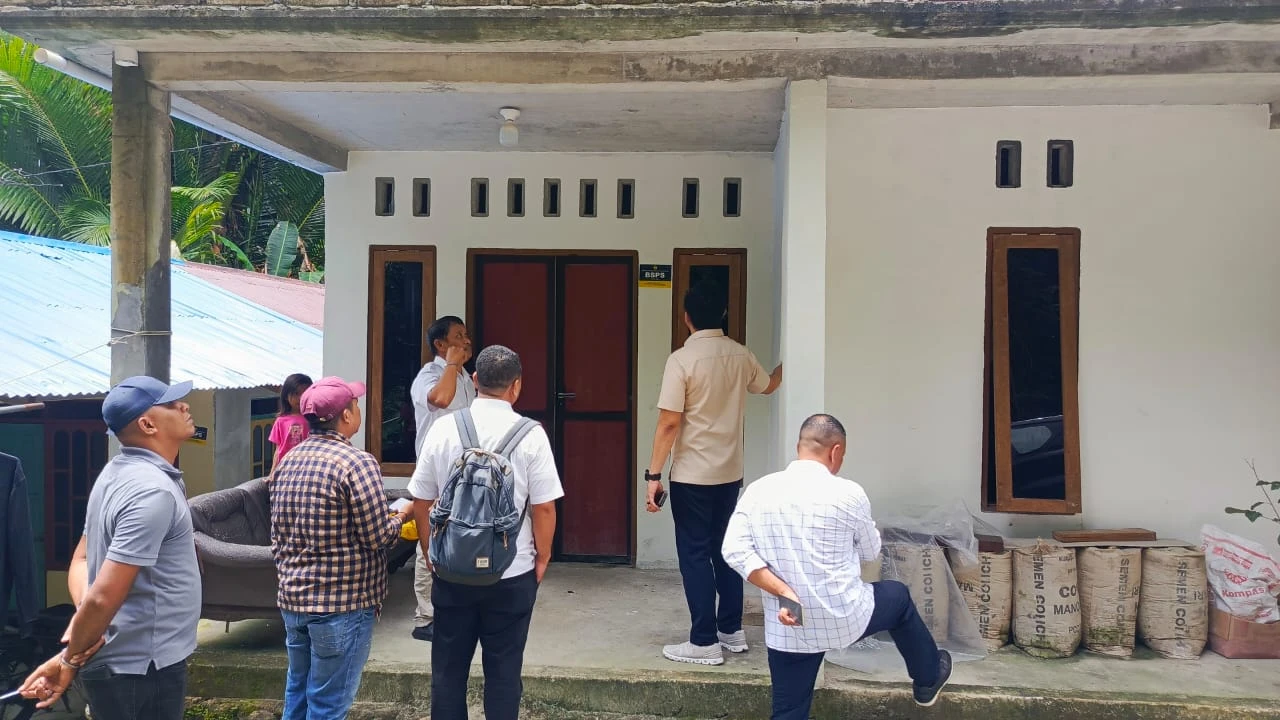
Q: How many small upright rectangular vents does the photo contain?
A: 11